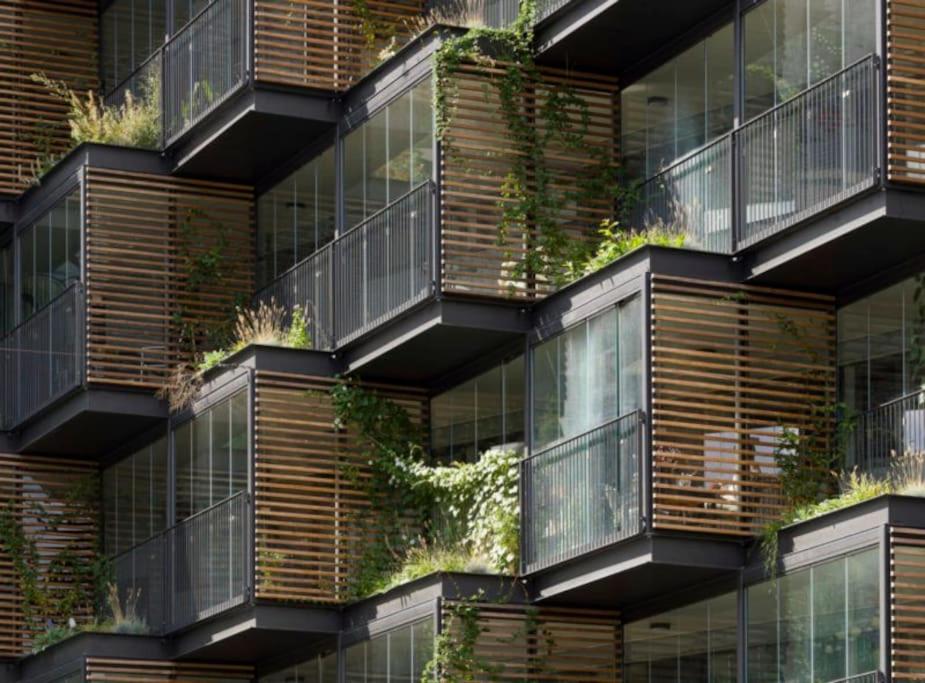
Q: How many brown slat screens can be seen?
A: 11